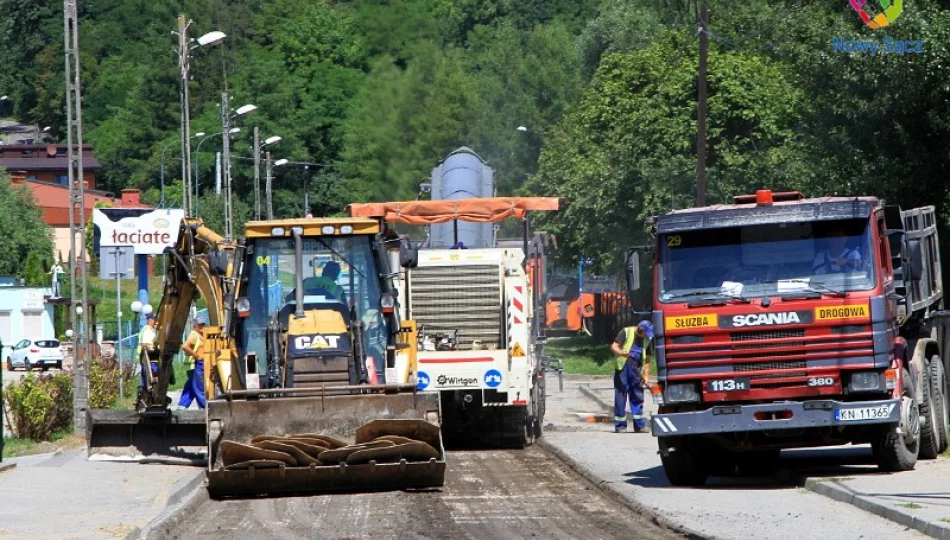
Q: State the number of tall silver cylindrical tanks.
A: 1